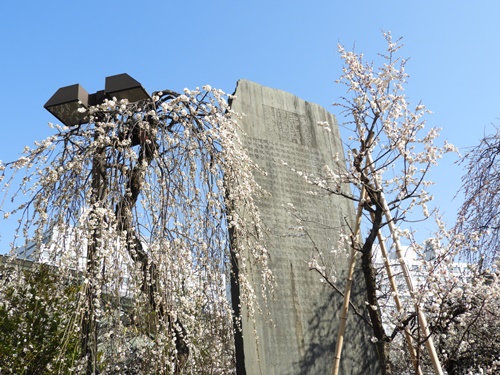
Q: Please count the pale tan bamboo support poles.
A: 3